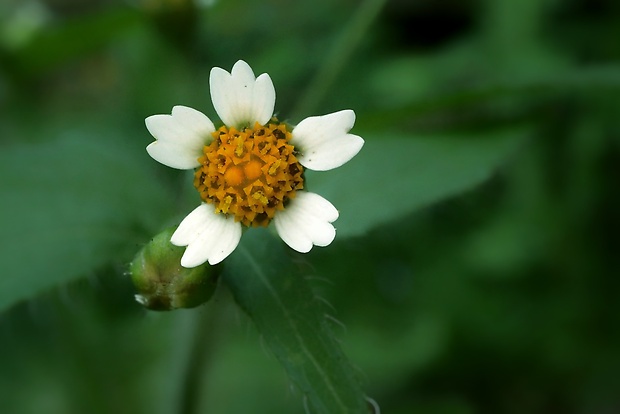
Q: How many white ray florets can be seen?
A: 5